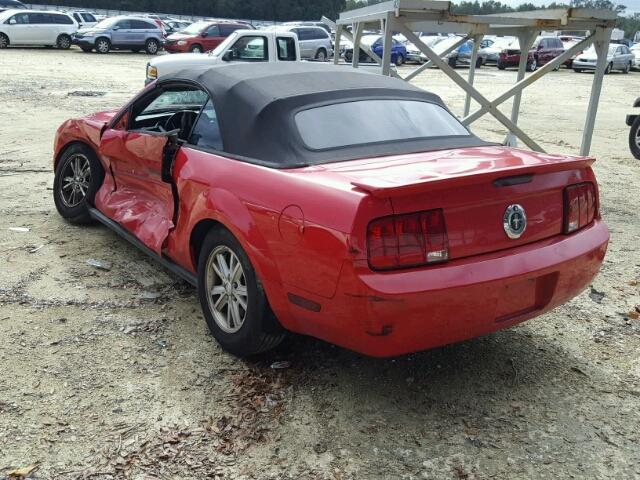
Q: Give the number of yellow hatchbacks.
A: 0